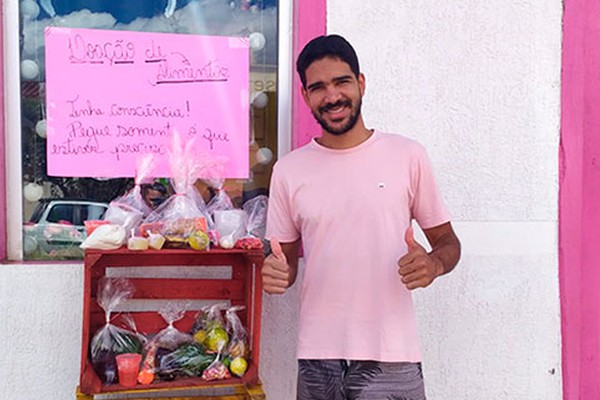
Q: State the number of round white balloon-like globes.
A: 8